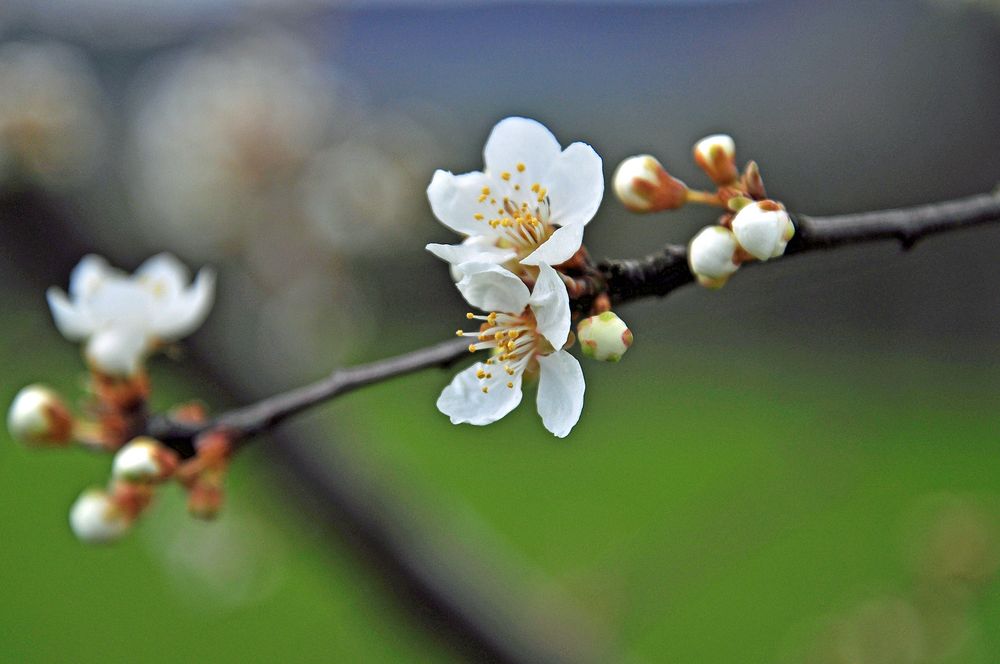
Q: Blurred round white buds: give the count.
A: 3